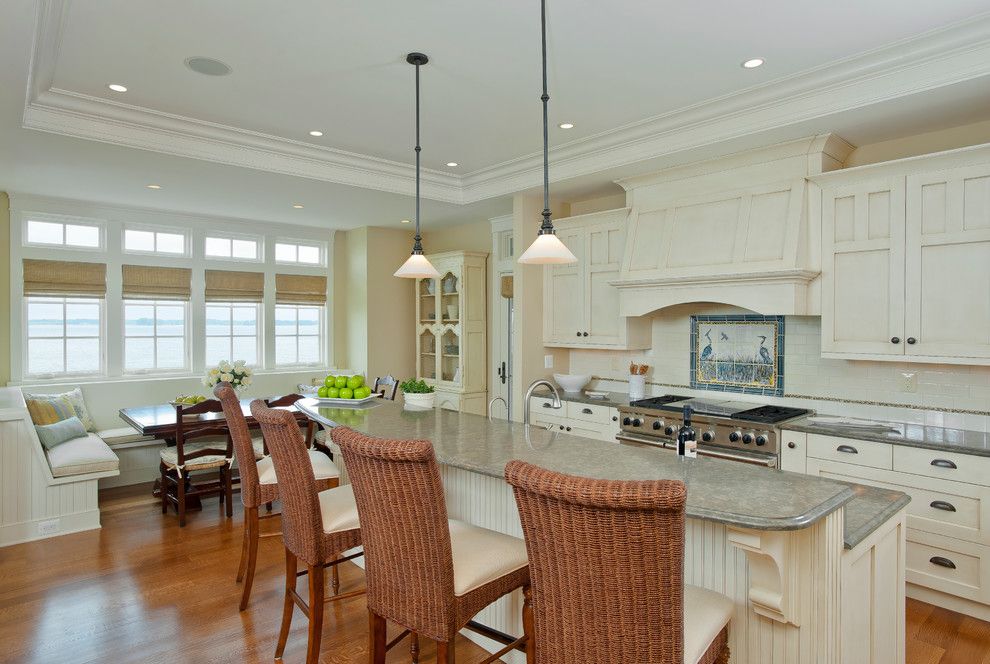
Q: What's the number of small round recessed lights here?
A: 8